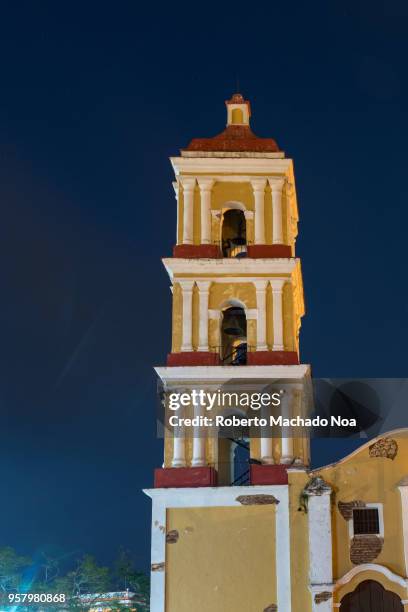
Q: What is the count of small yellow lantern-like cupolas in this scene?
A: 1